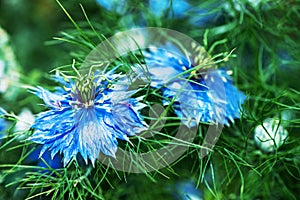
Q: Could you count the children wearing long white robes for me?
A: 0